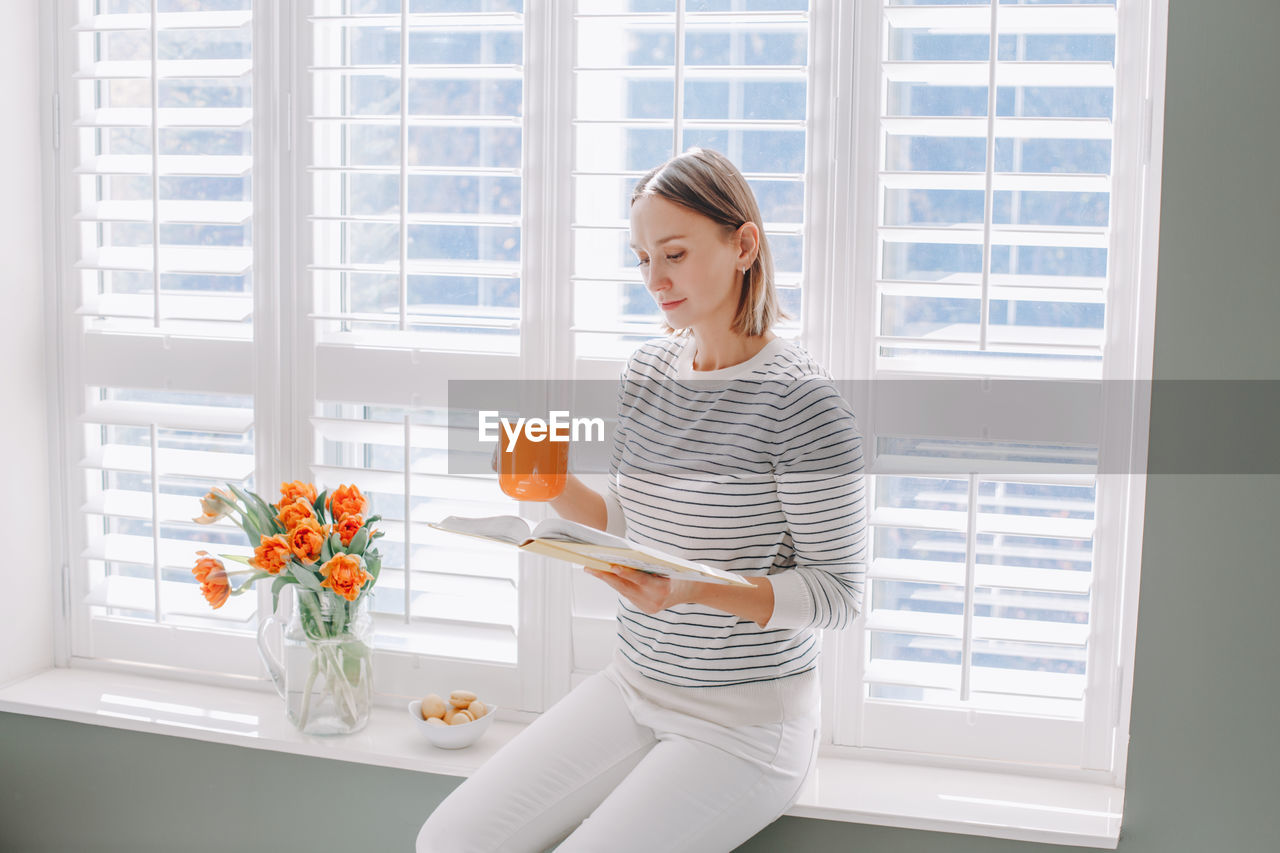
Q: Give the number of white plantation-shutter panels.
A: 4